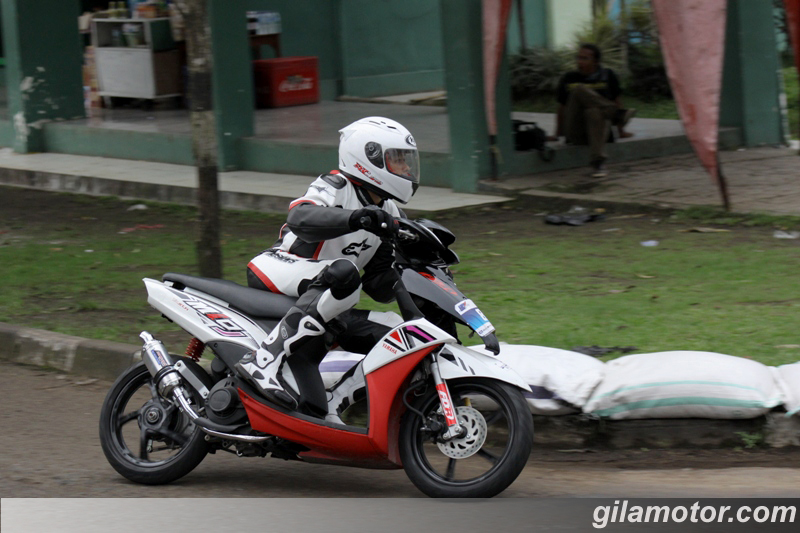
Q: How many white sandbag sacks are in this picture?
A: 4